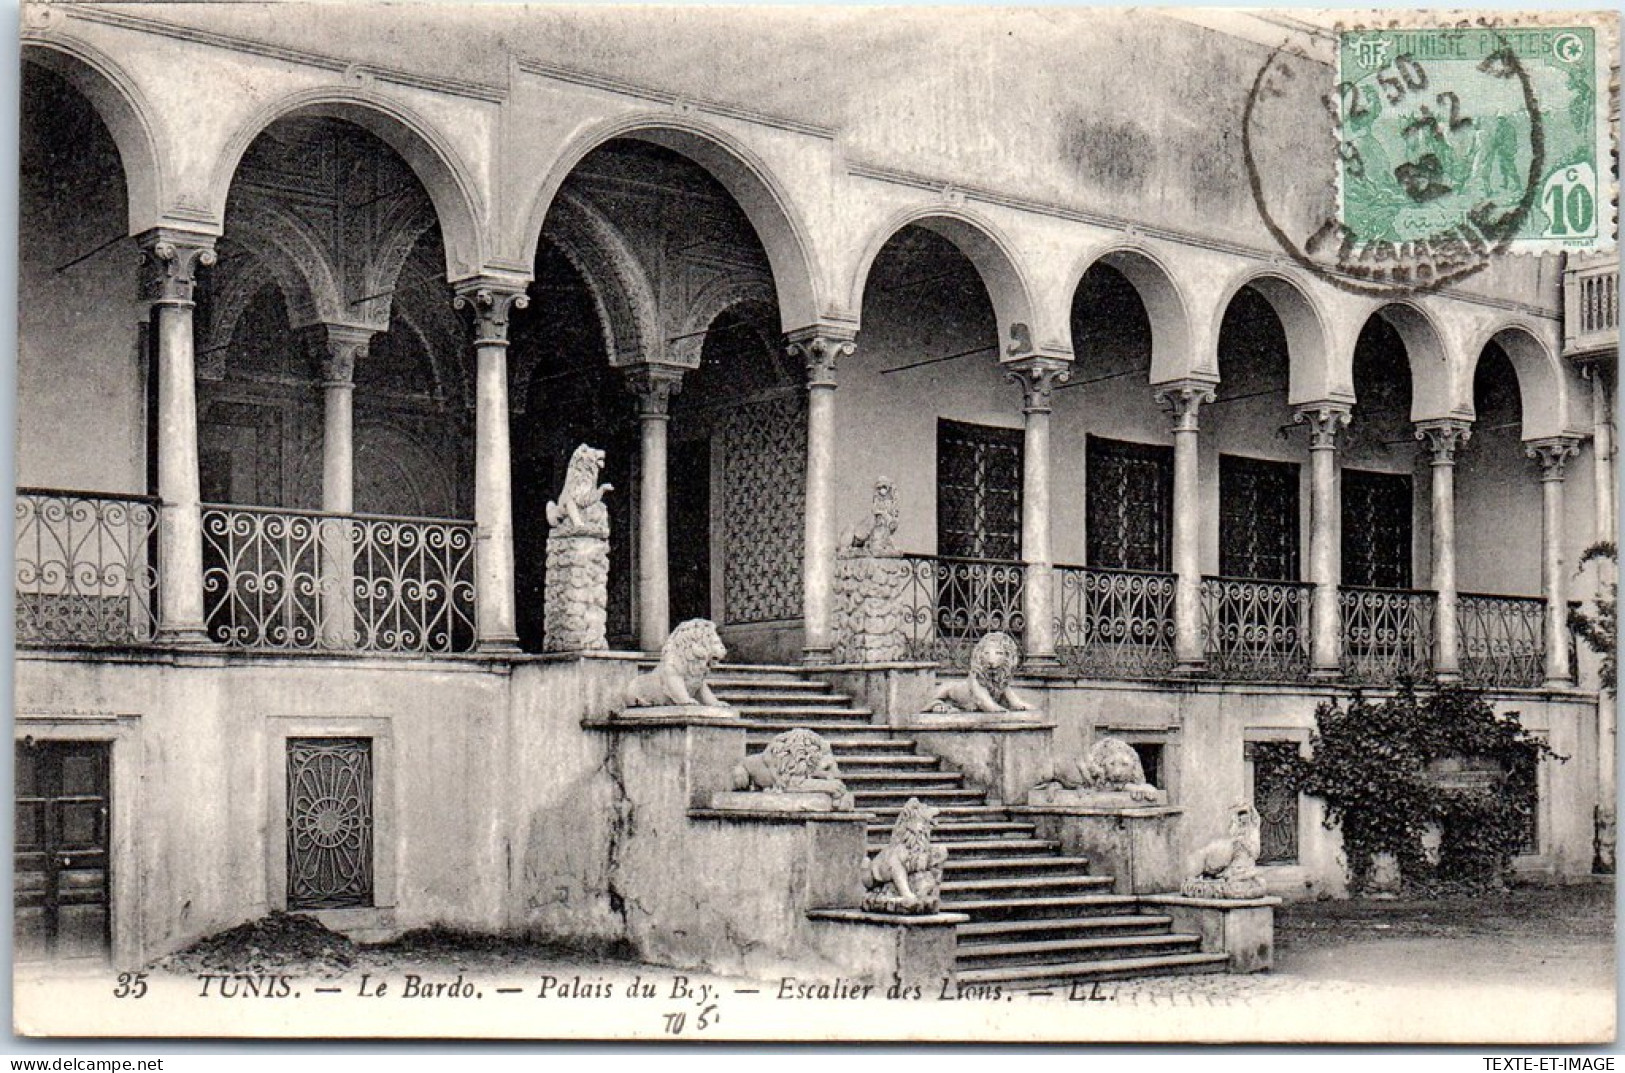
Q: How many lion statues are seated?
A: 4